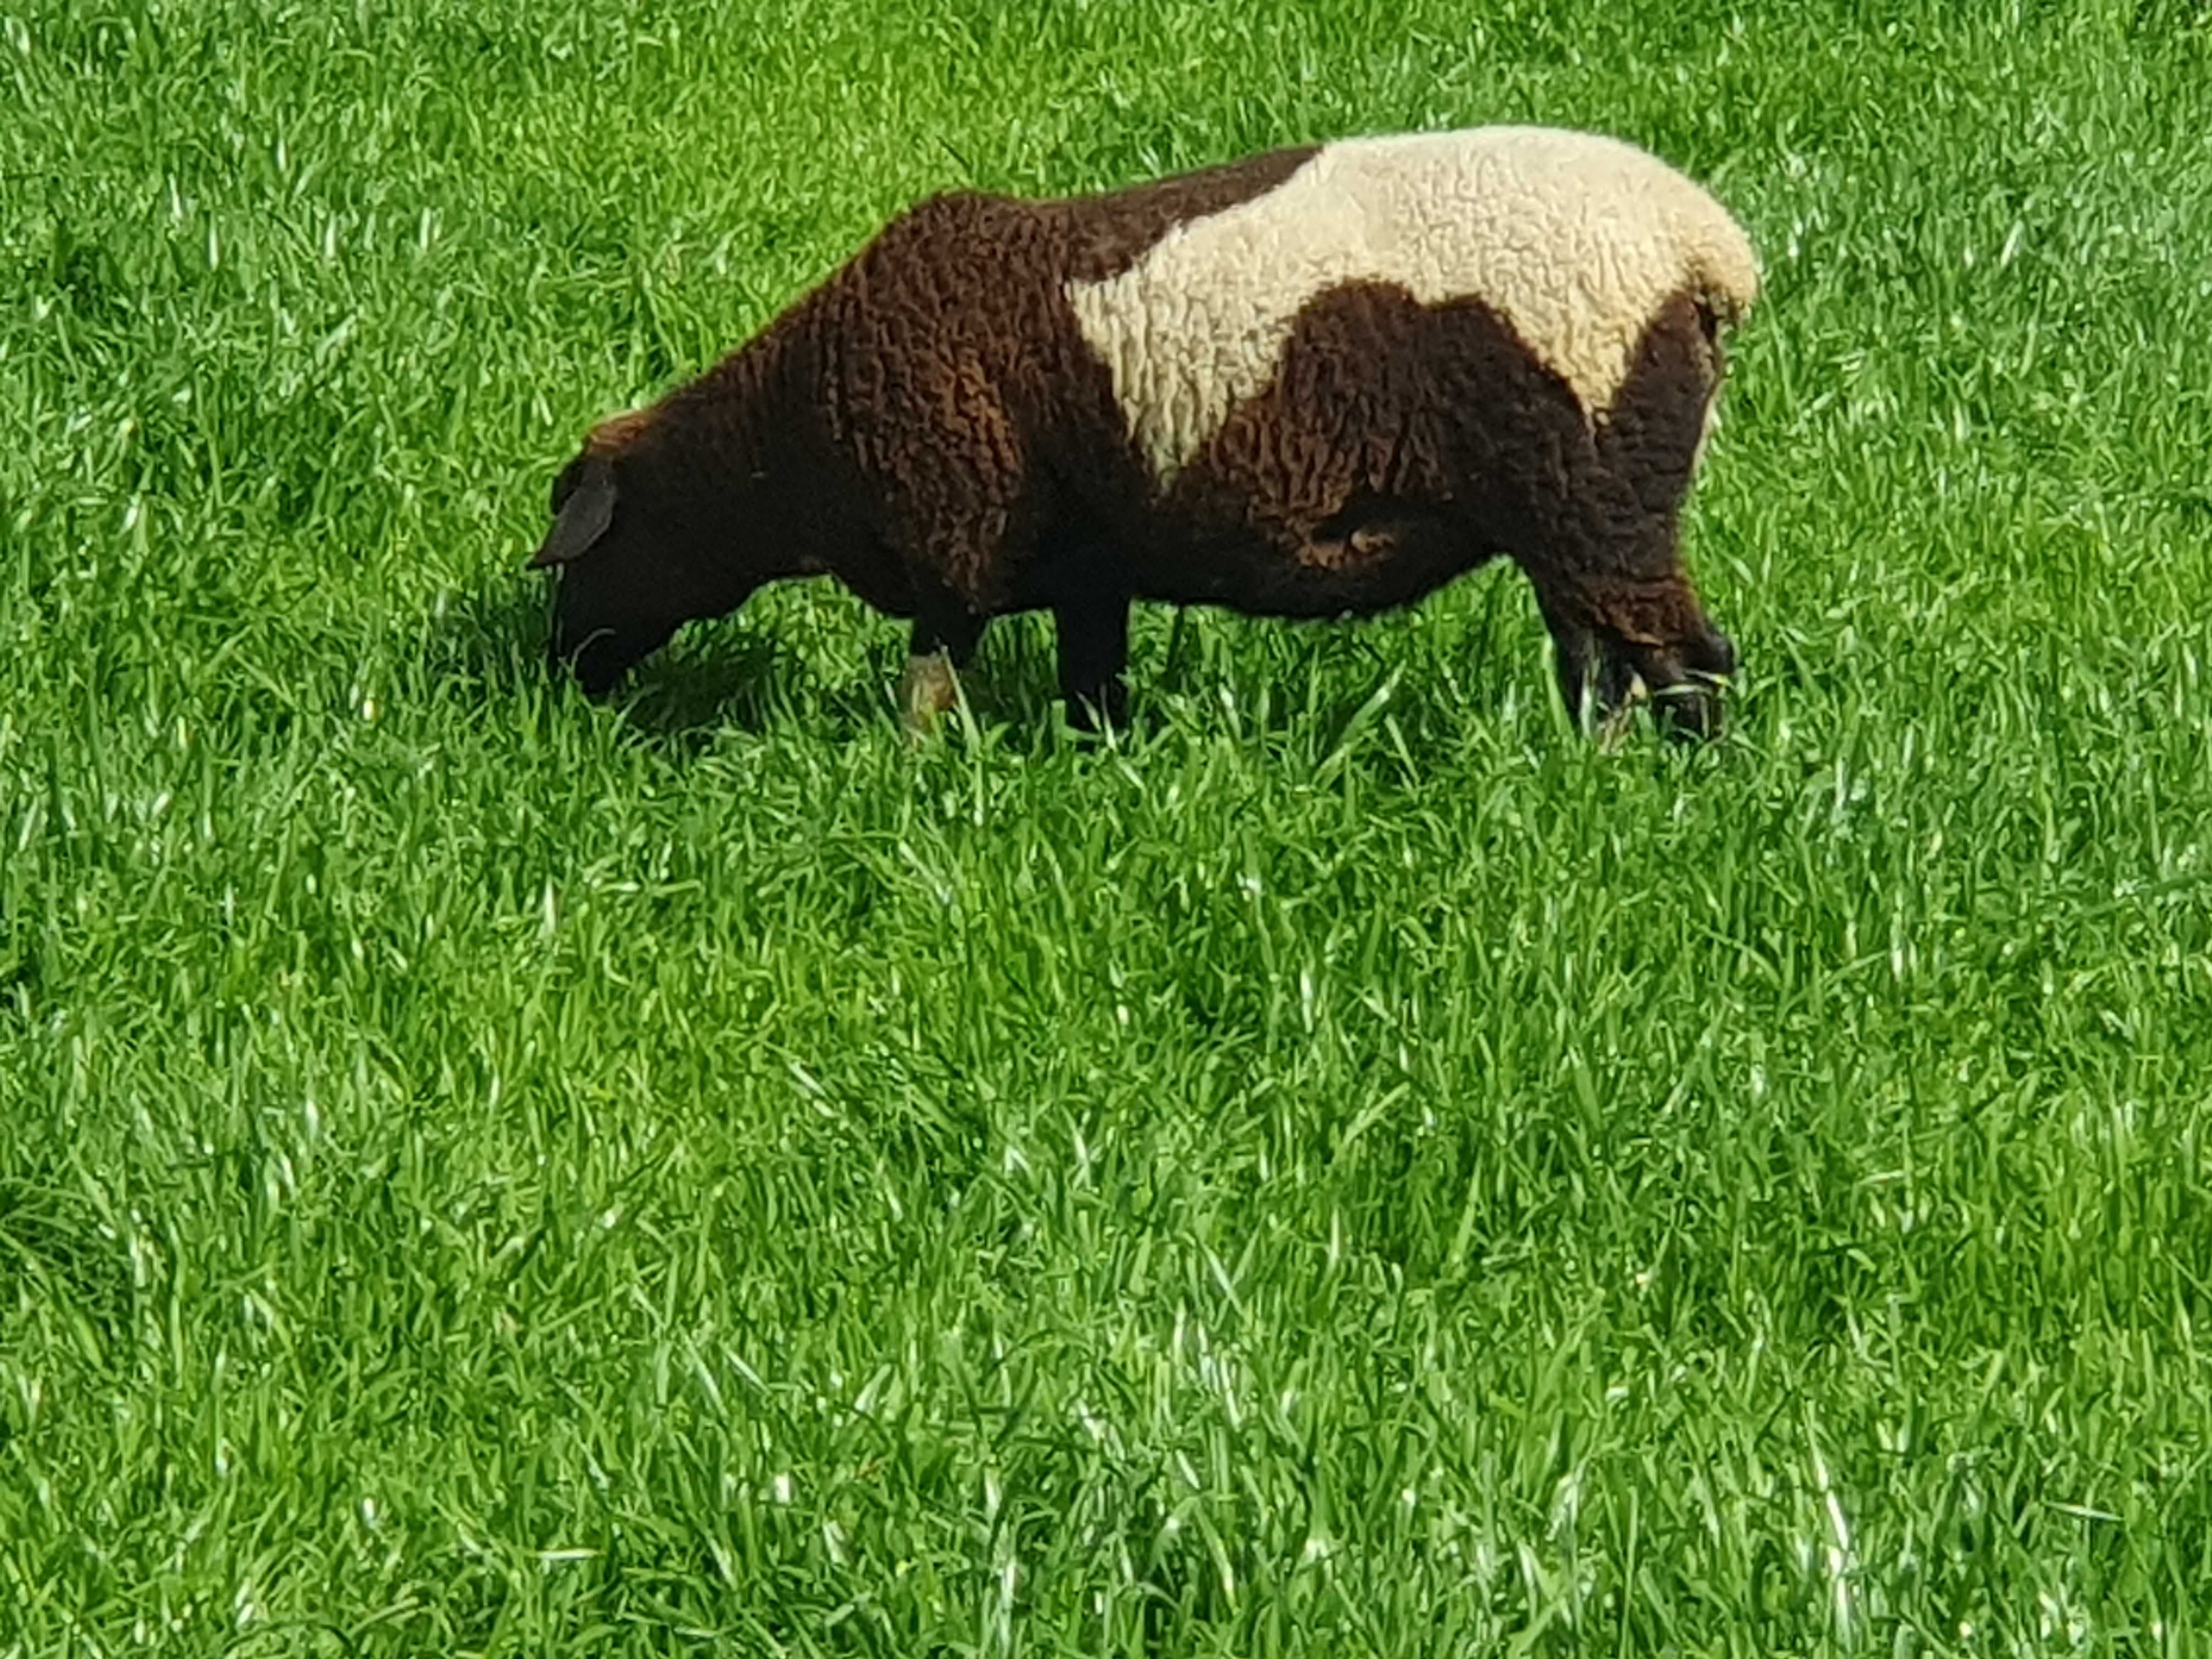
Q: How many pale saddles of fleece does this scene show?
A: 1